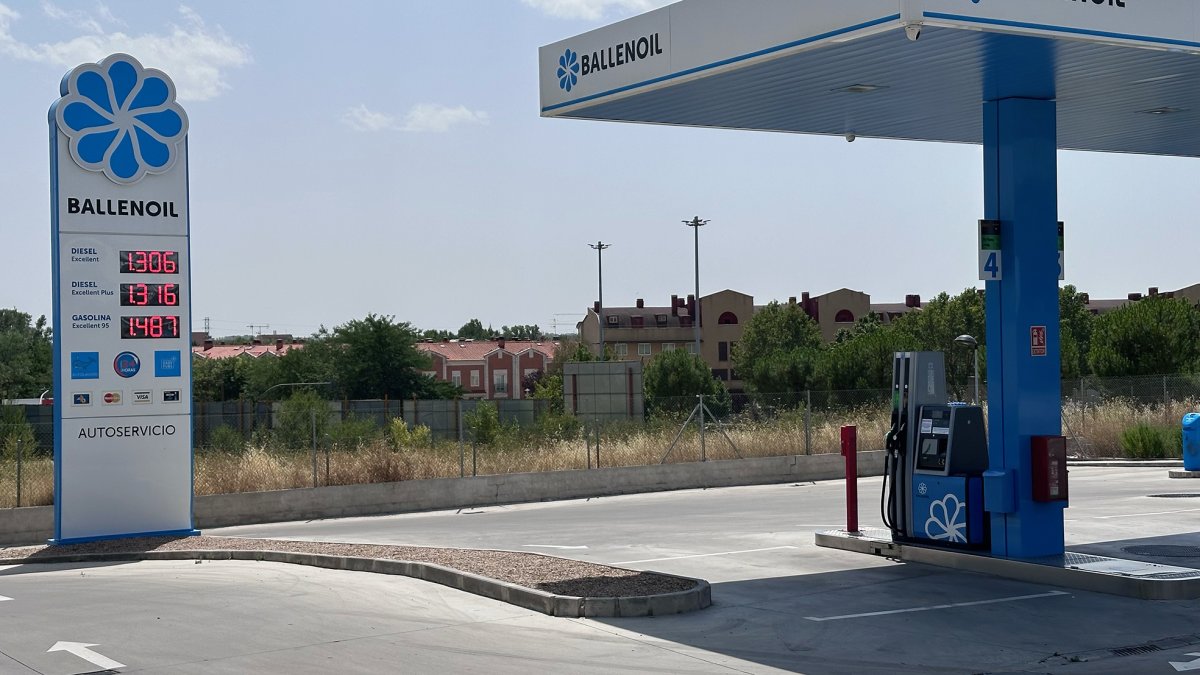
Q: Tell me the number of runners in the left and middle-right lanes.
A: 0